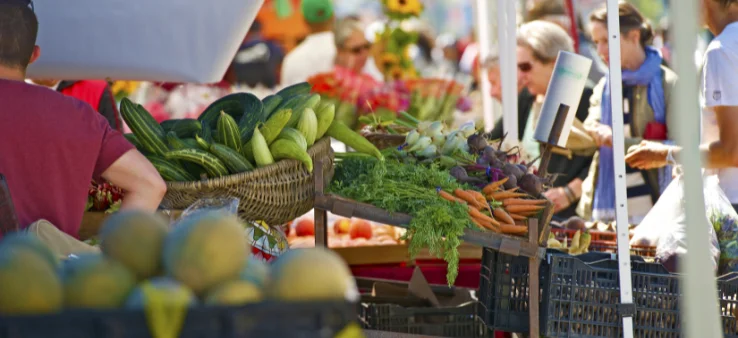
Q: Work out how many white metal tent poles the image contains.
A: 4